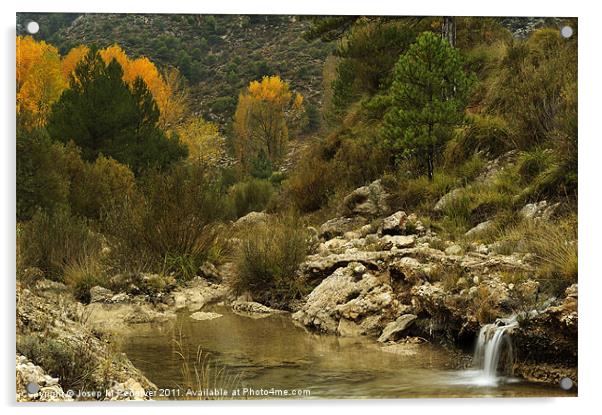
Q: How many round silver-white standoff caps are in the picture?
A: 4